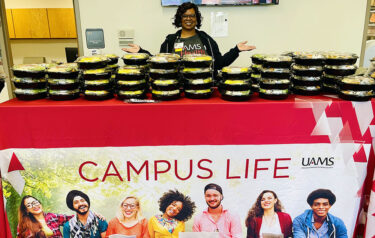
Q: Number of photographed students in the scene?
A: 7